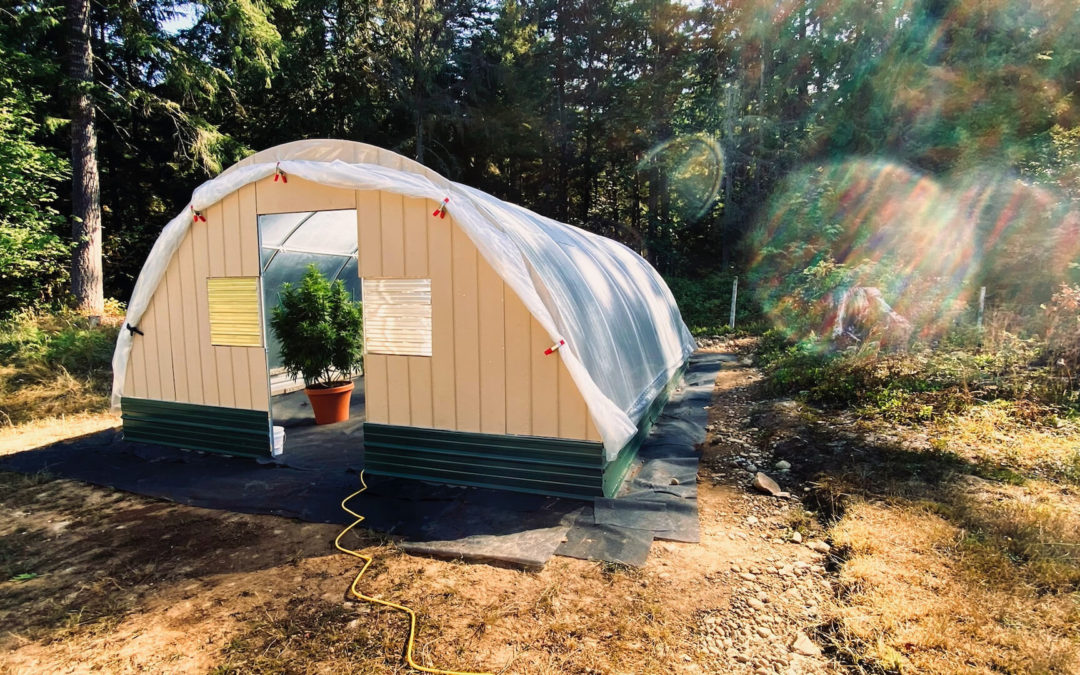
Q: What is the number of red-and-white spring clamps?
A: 4